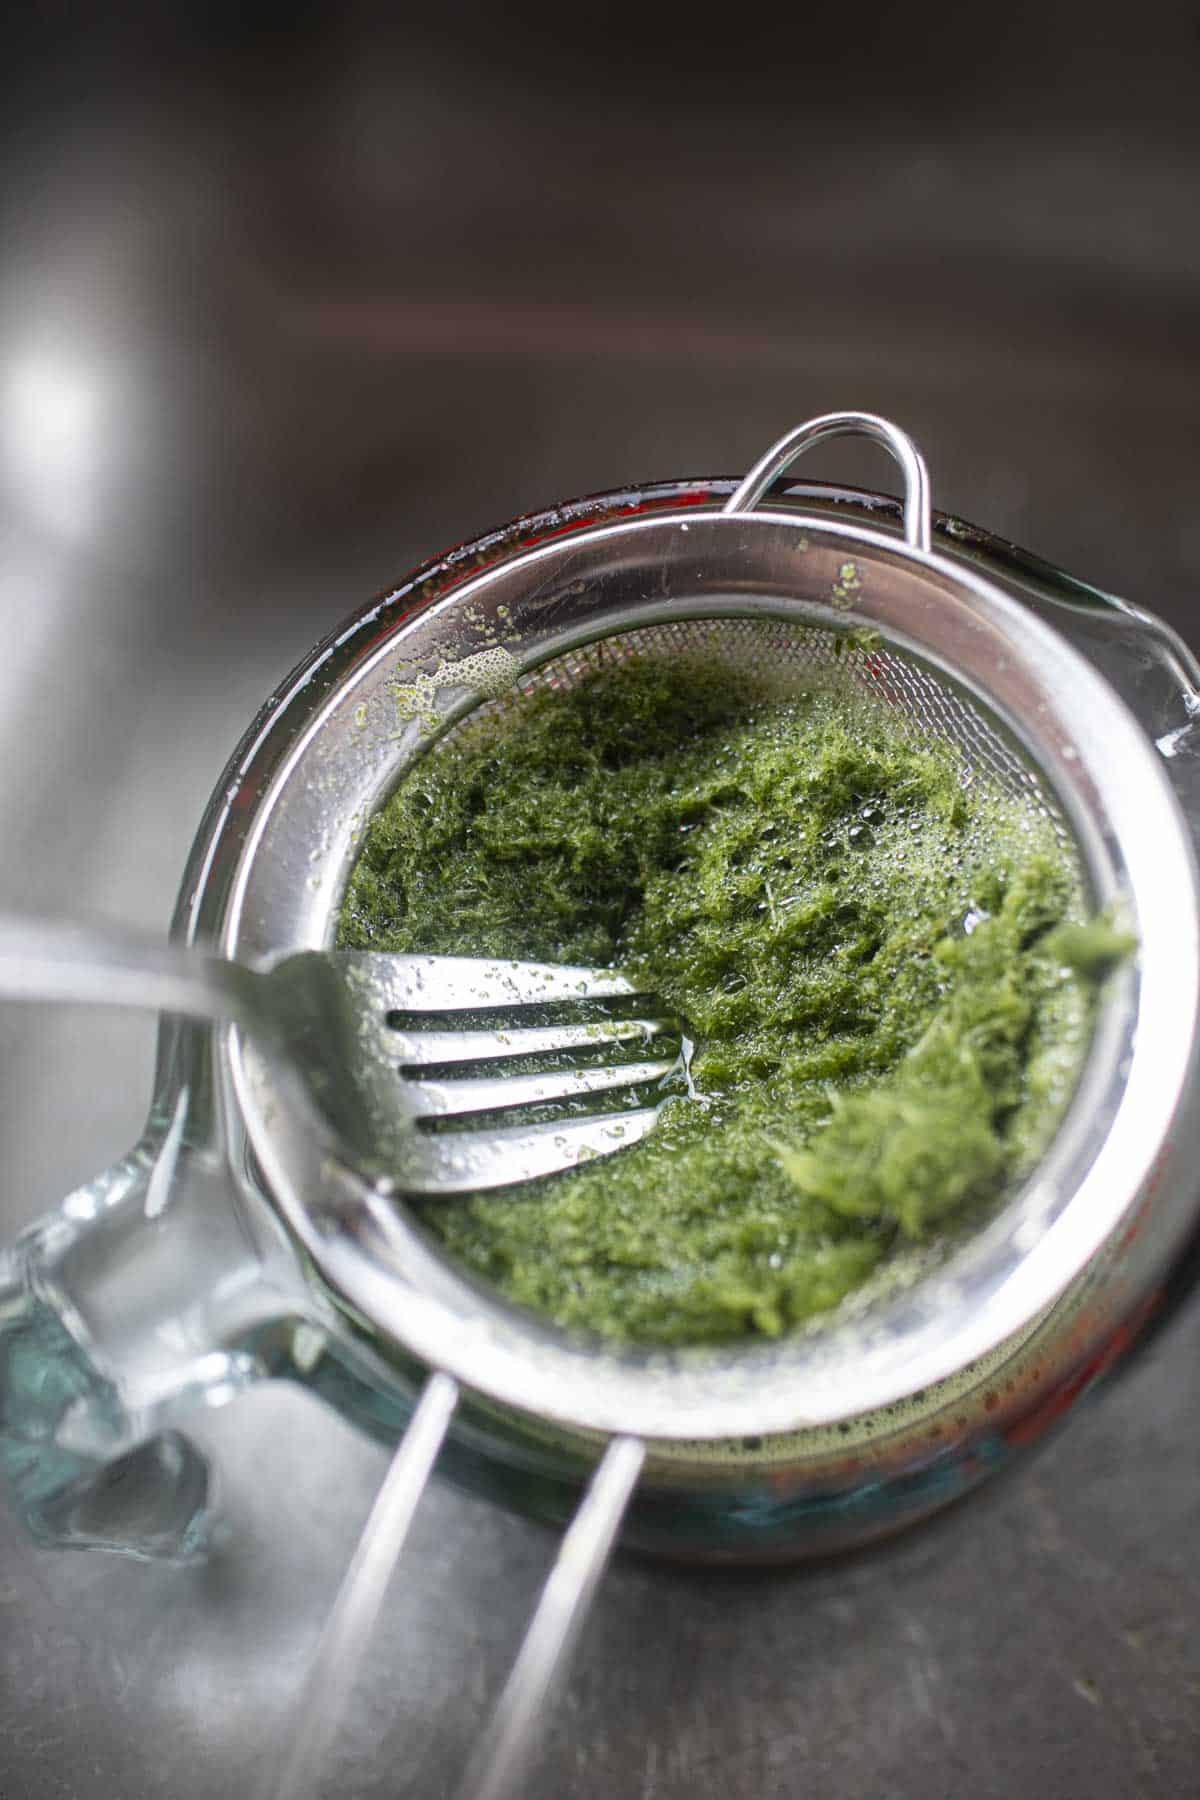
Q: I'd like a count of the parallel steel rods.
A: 2